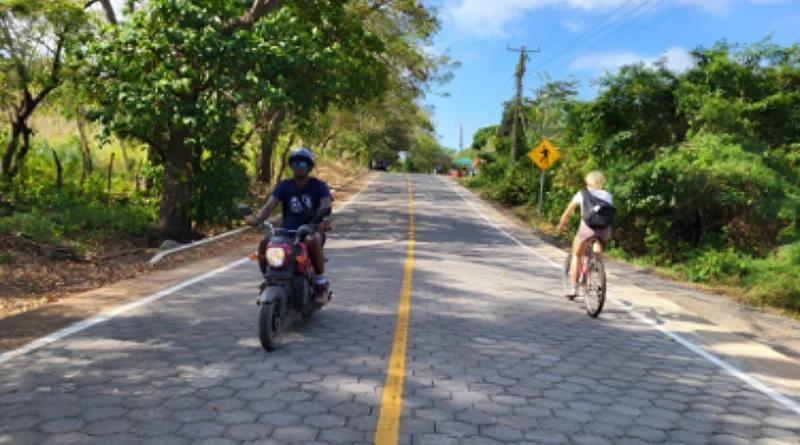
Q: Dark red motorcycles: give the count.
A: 1